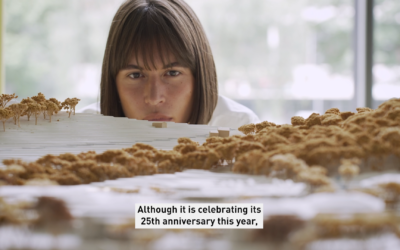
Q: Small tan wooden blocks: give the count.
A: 3